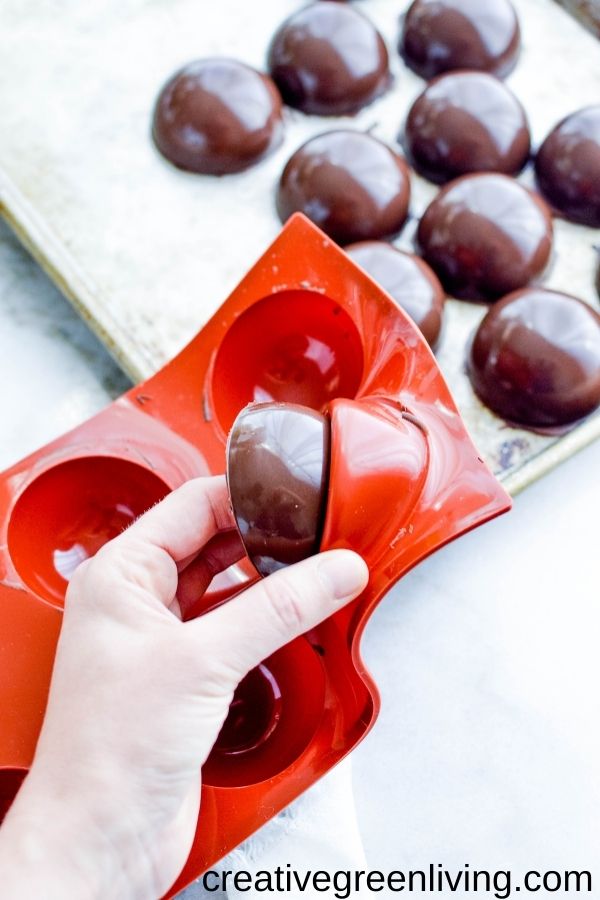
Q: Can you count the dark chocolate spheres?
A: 10